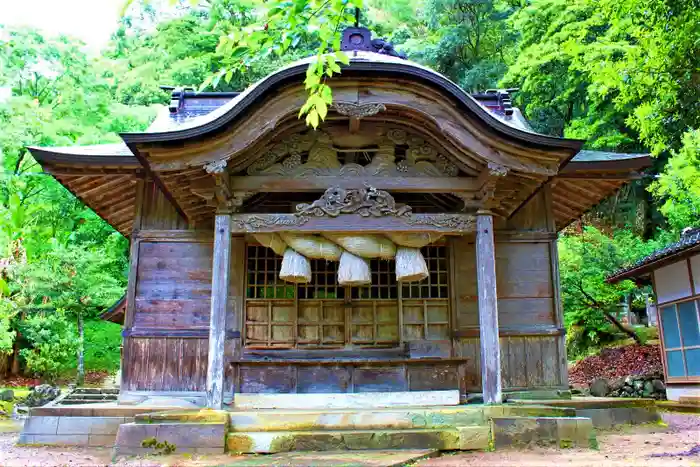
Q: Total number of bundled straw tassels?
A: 3